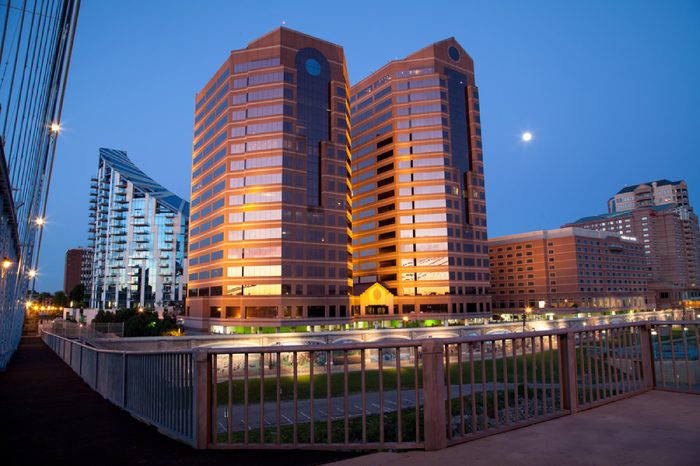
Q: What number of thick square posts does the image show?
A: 4